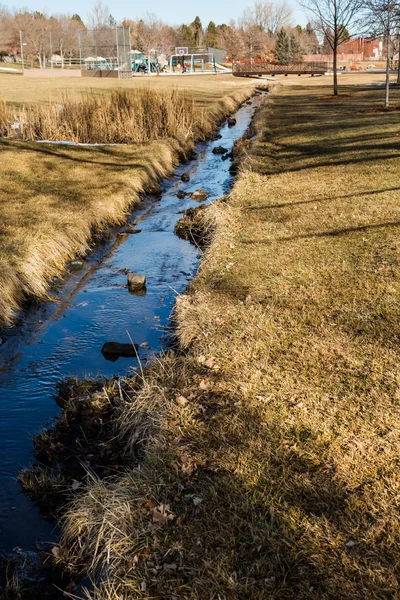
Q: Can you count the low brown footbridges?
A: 1